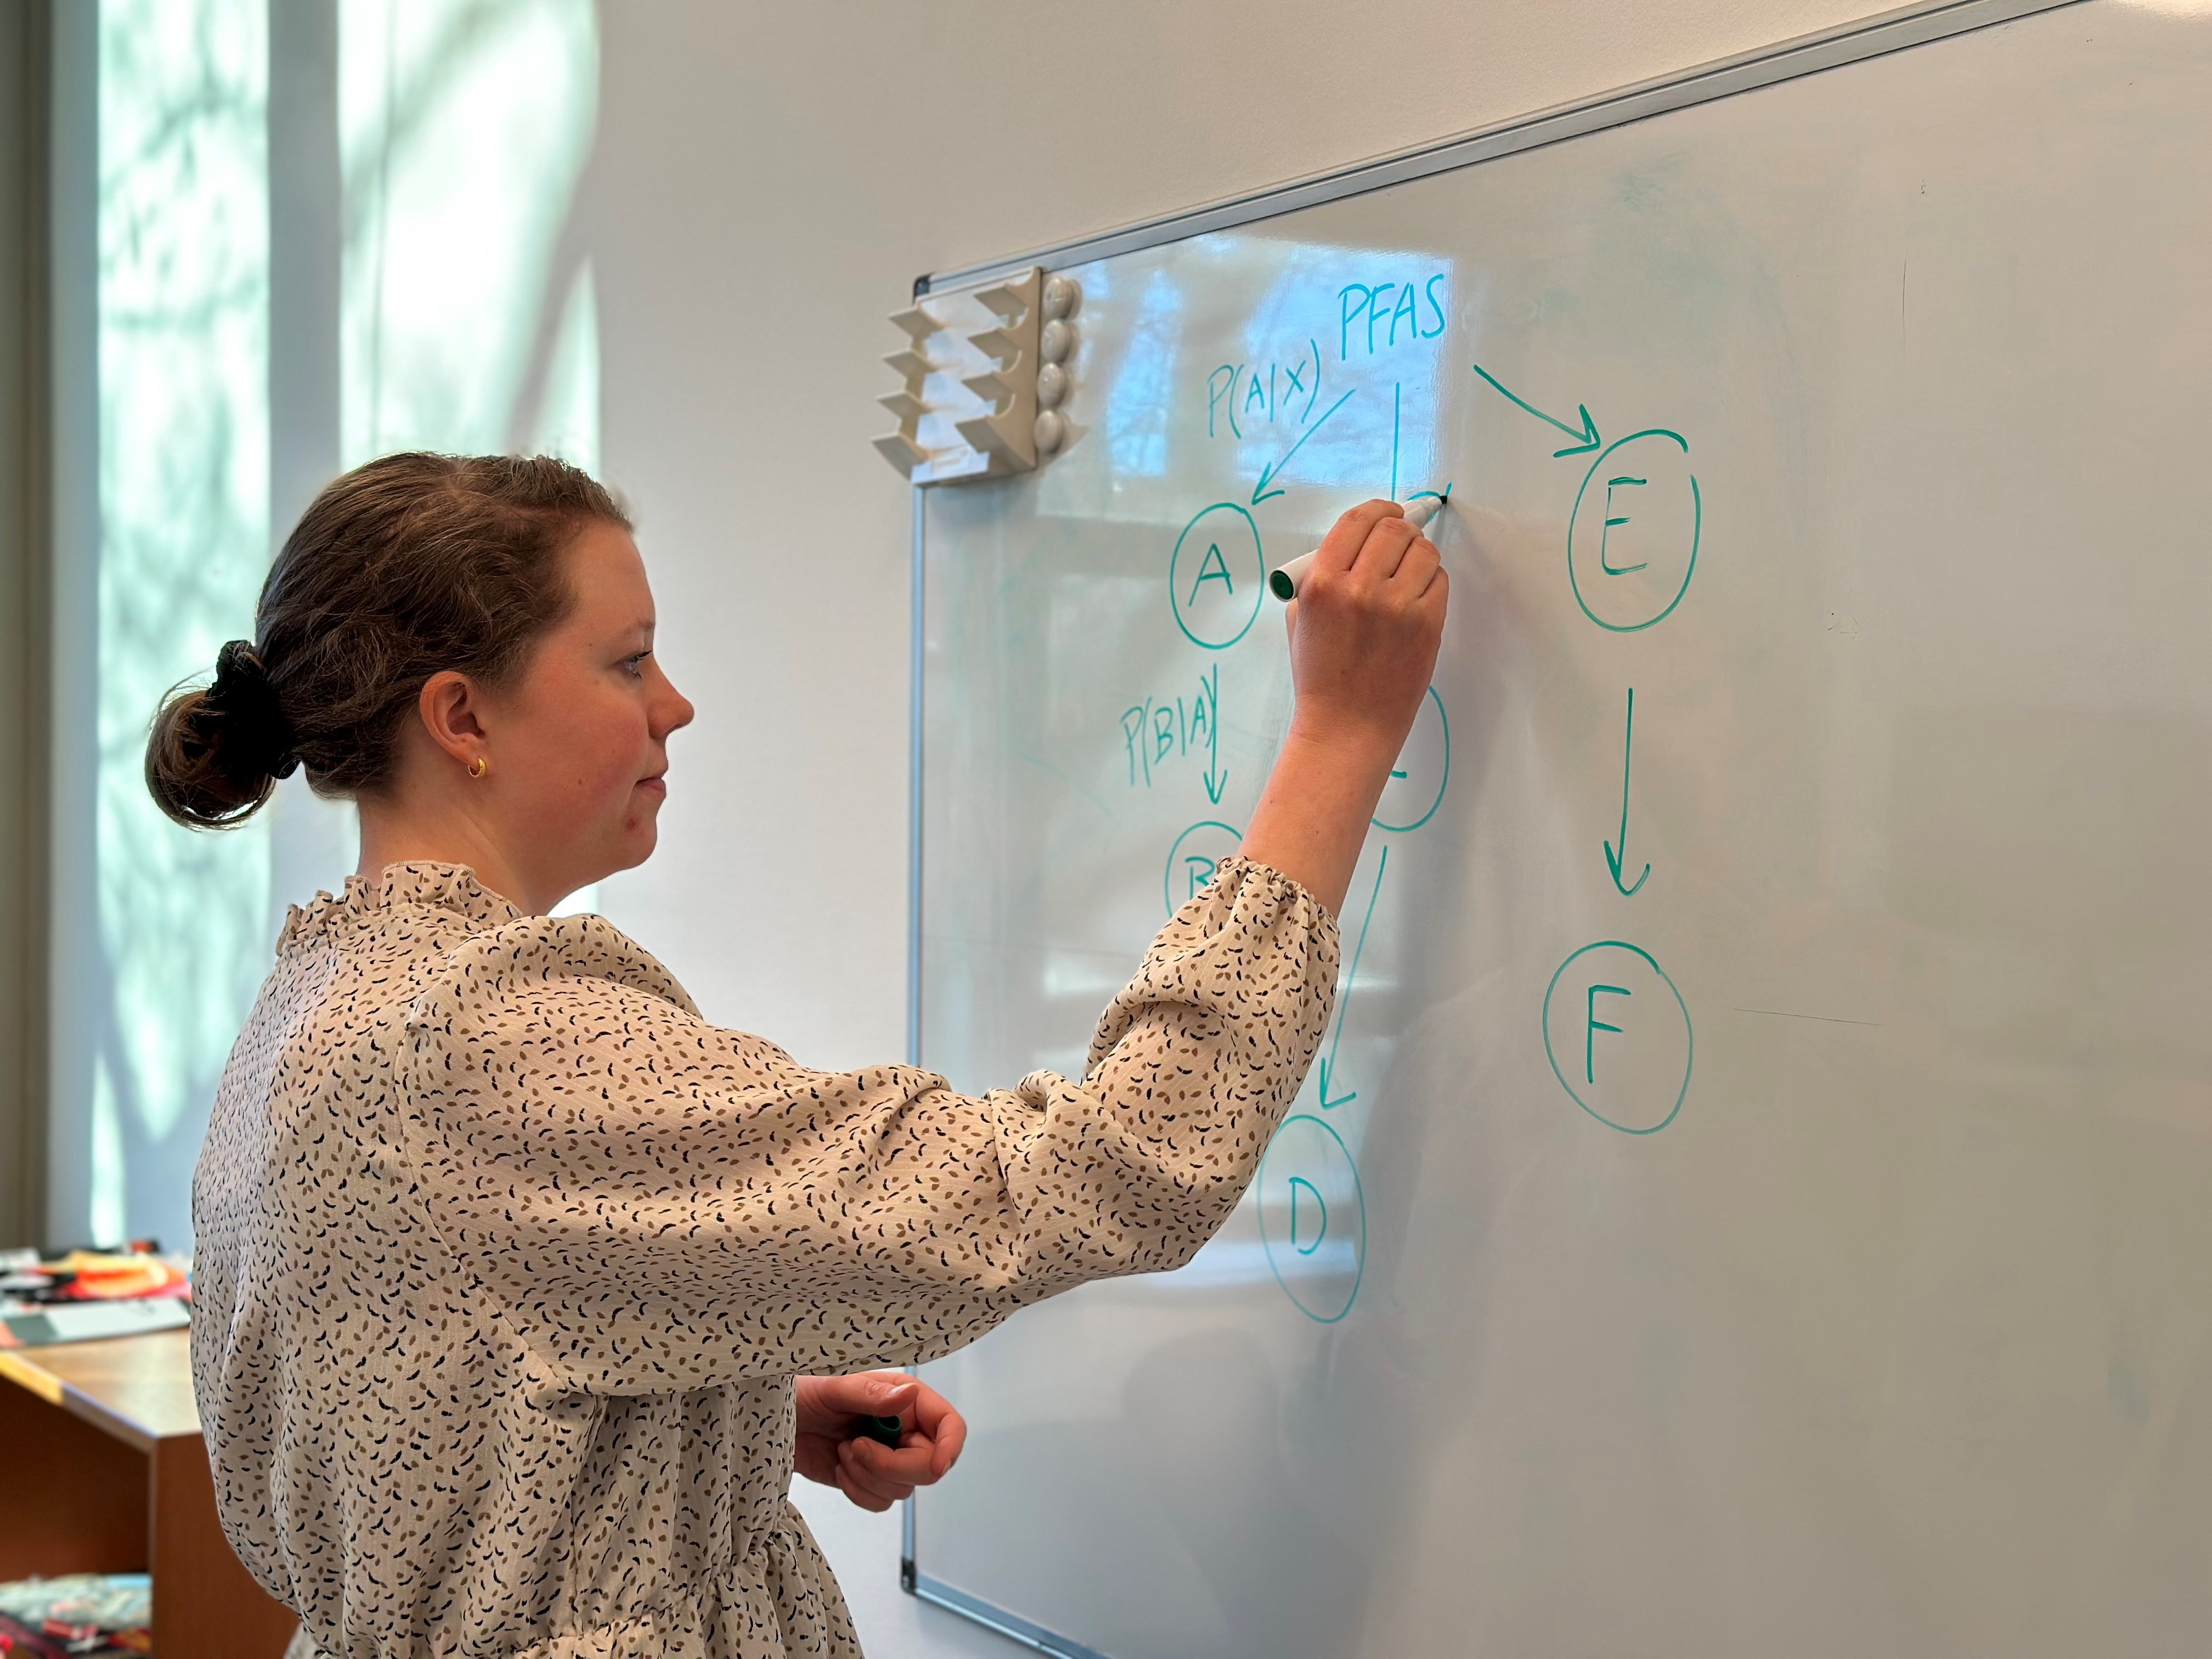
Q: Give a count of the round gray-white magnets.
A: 4